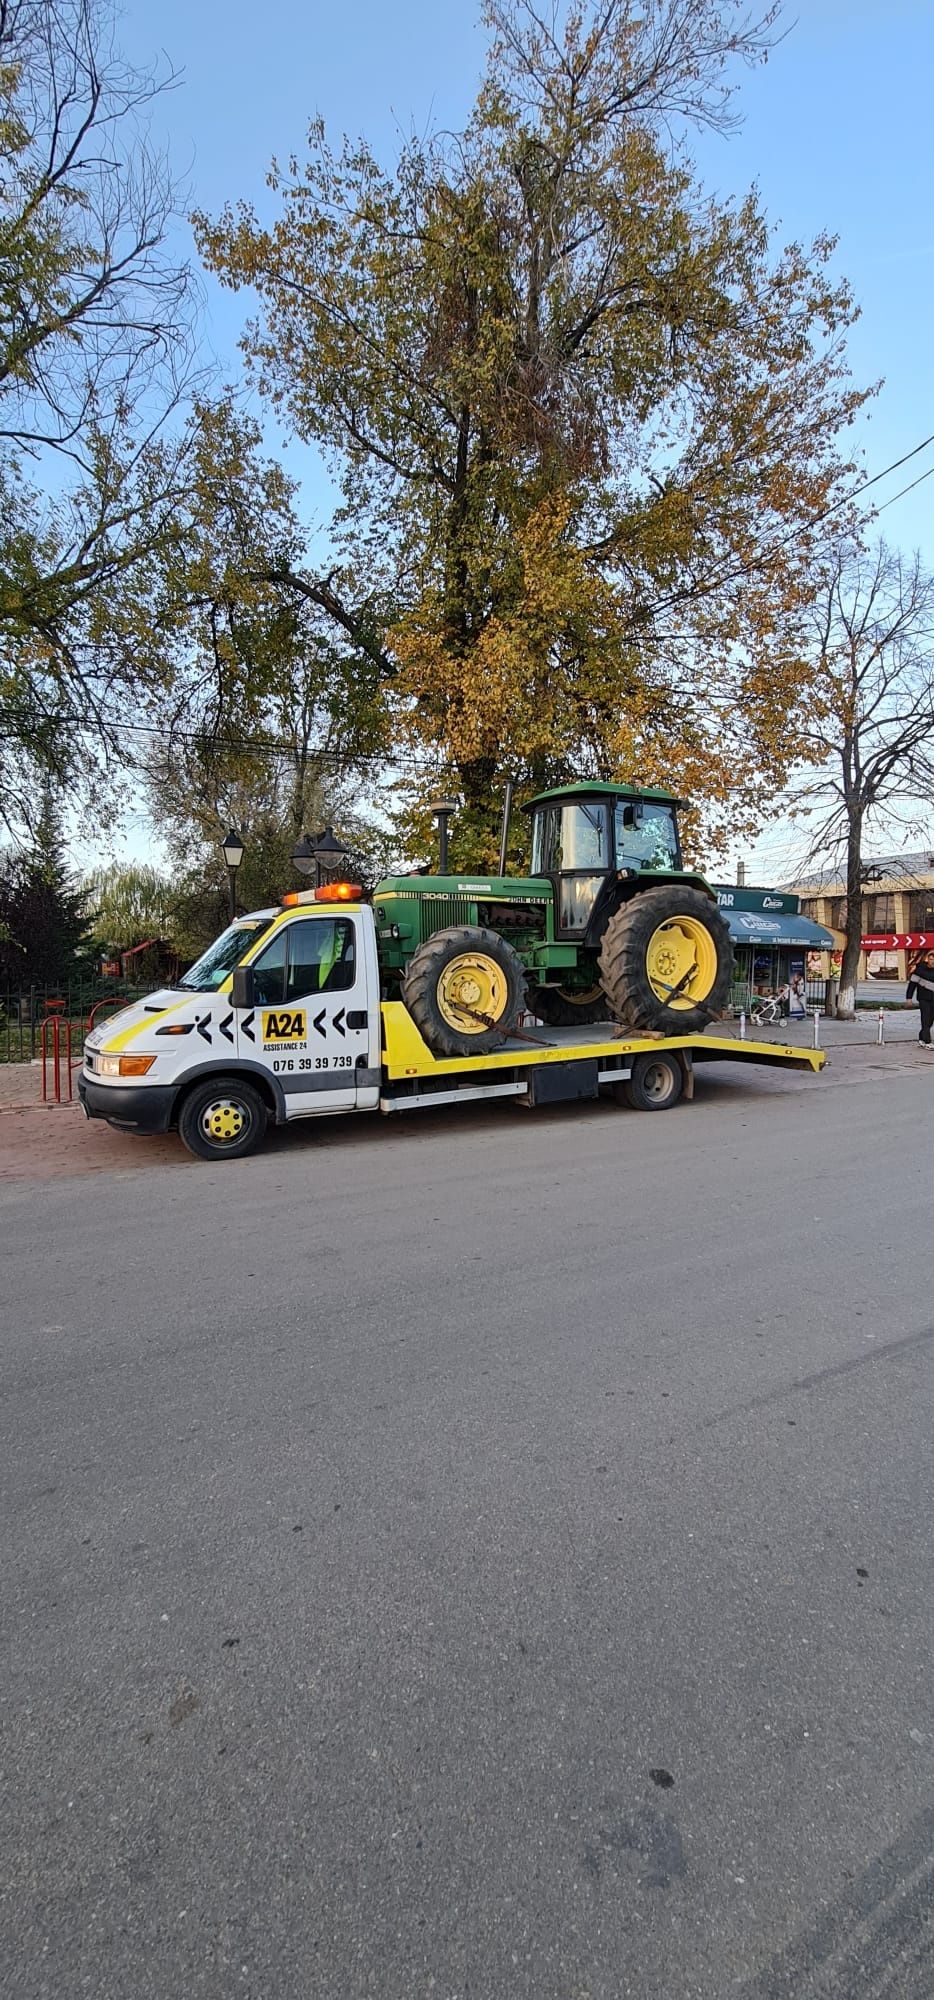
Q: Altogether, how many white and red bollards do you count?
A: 3